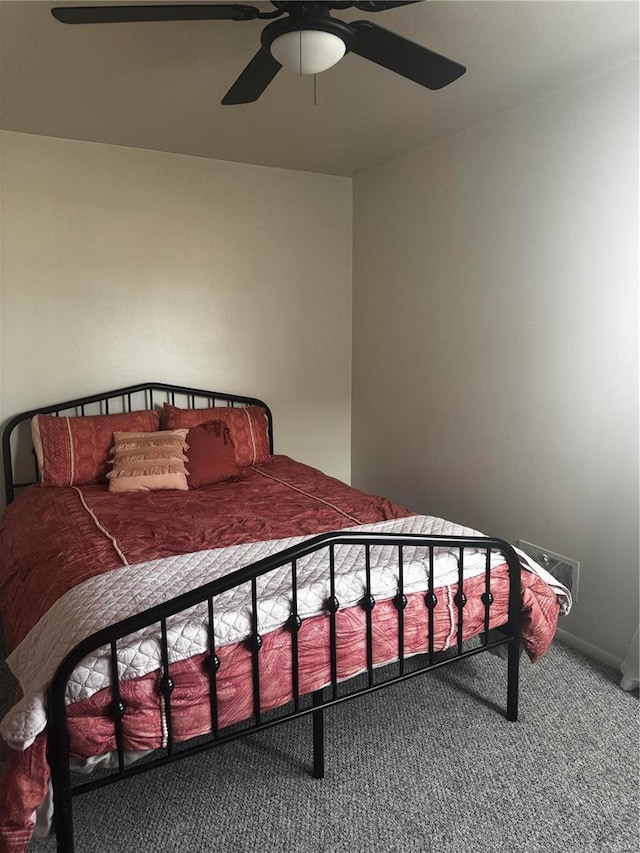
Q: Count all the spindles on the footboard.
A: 11